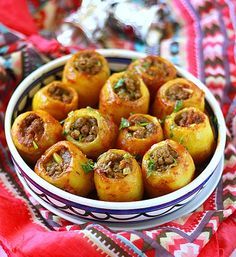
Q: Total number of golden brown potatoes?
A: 12